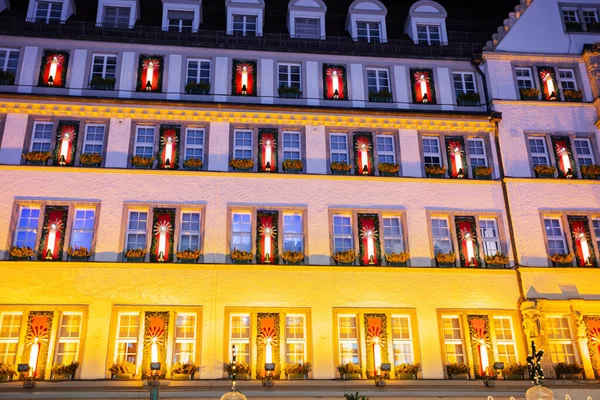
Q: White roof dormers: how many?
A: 7